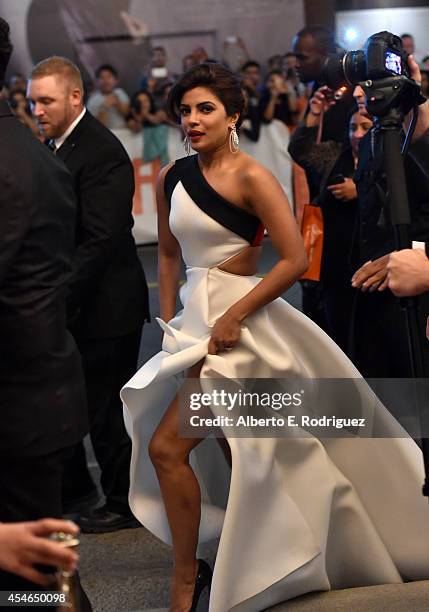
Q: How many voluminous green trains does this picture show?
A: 0